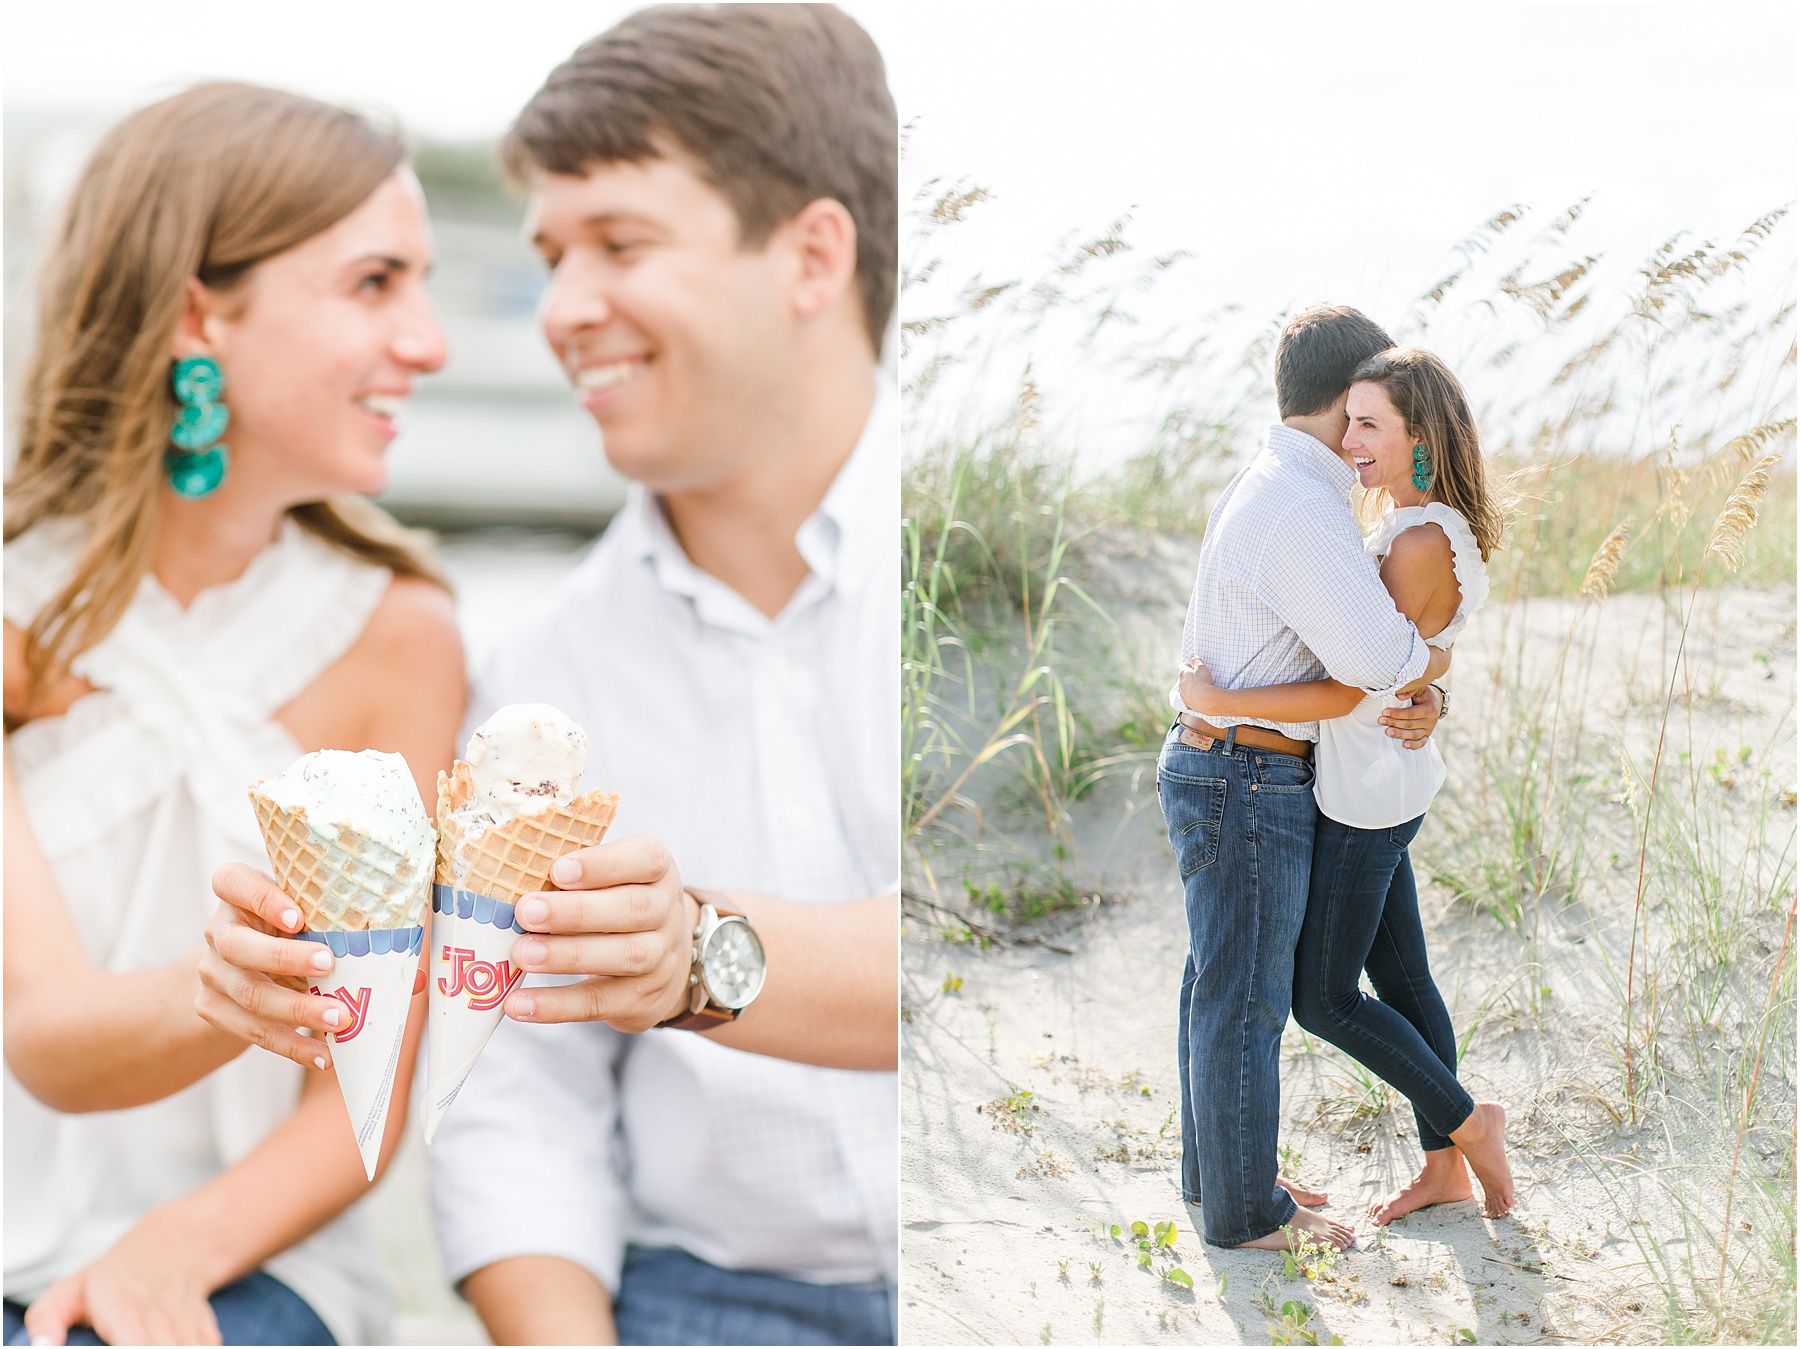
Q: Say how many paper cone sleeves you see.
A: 2